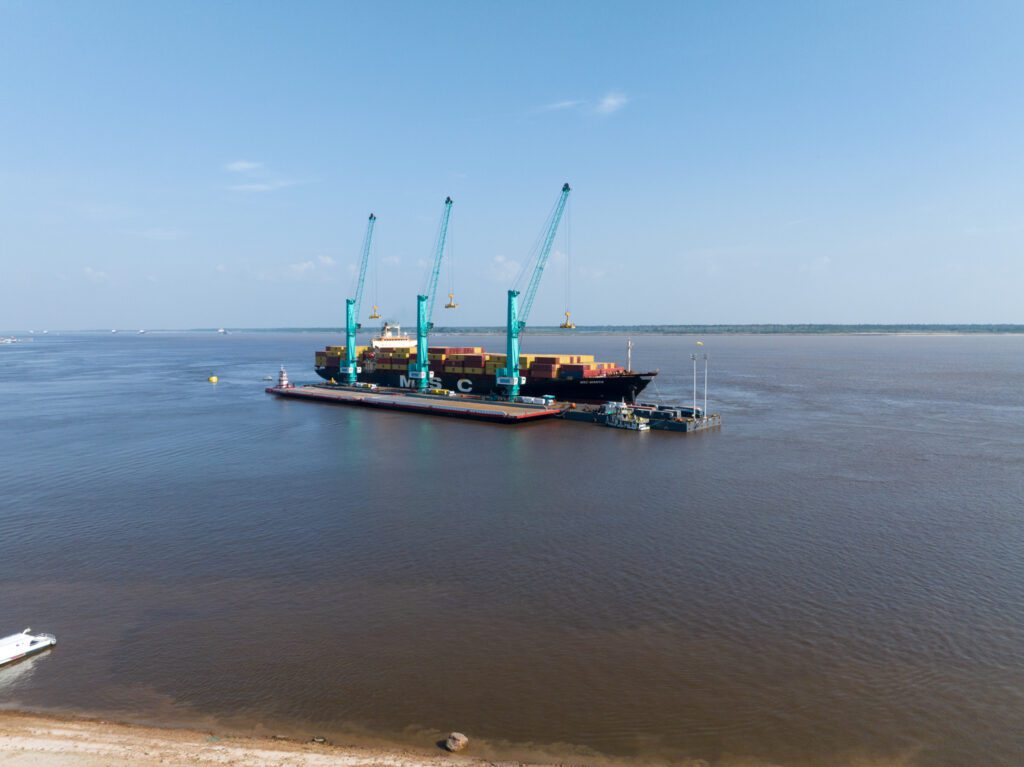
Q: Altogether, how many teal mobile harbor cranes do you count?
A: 3